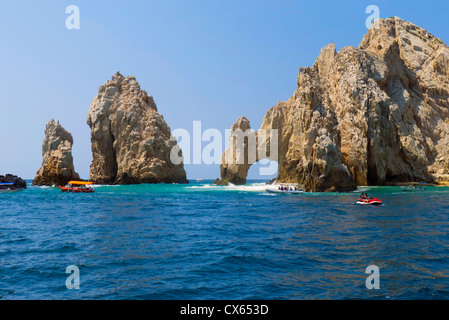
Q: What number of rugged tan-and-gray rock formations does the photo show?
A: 3